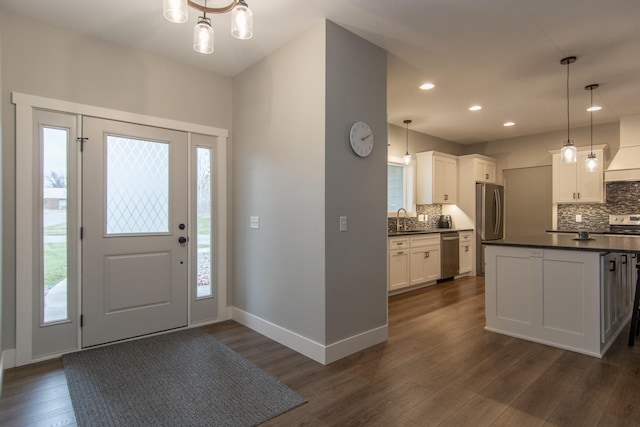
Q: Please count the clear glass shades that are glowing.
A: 6